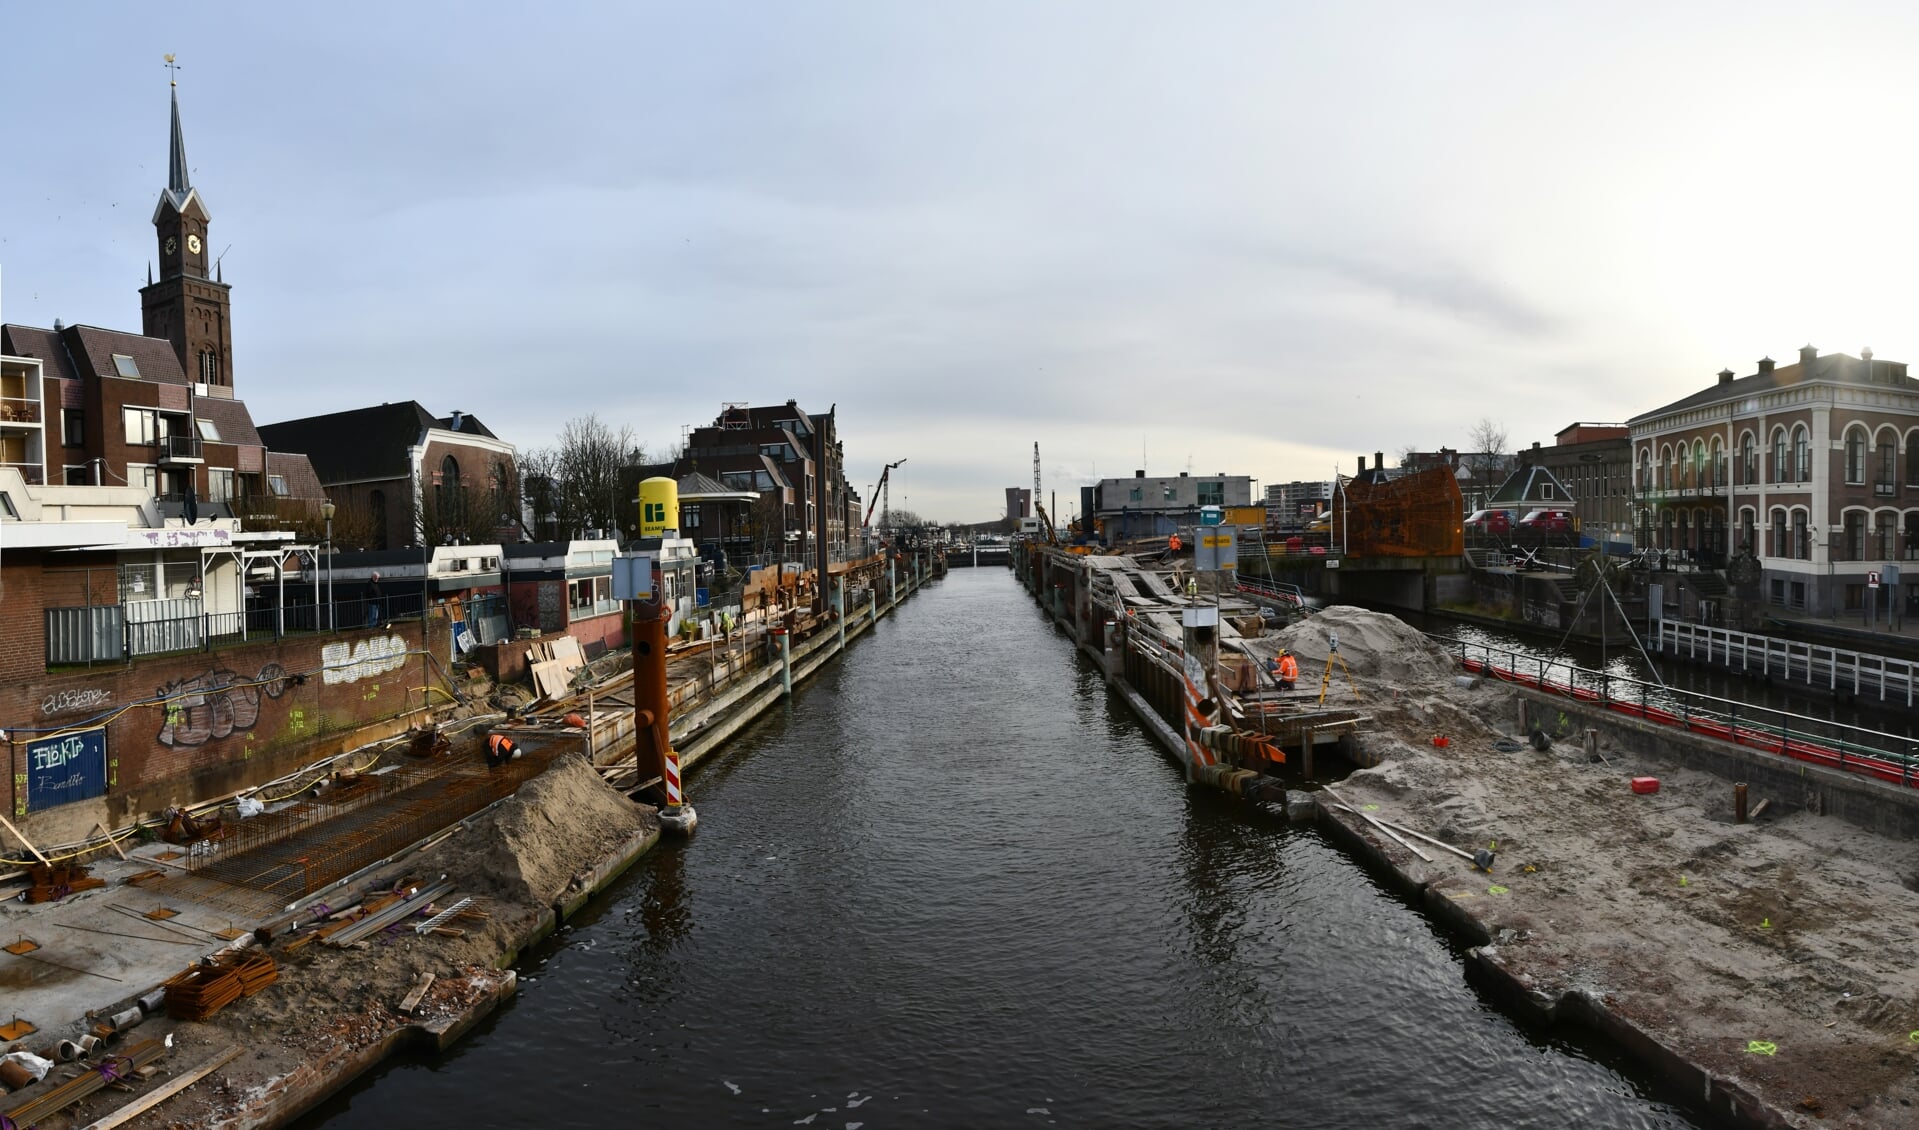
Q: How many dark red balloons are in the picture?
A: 0